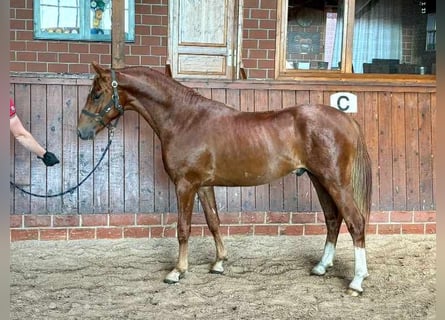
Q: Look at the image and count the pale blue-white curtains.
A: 1